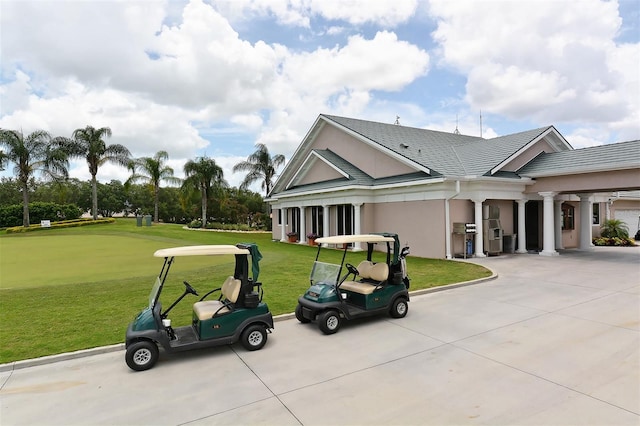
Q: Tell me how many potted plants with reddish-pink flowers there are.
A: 2